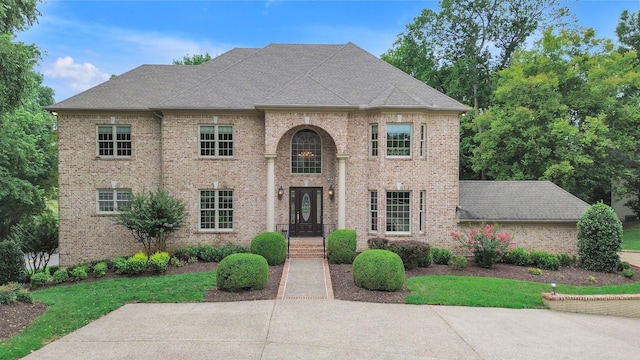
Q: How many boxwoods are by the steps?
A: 4